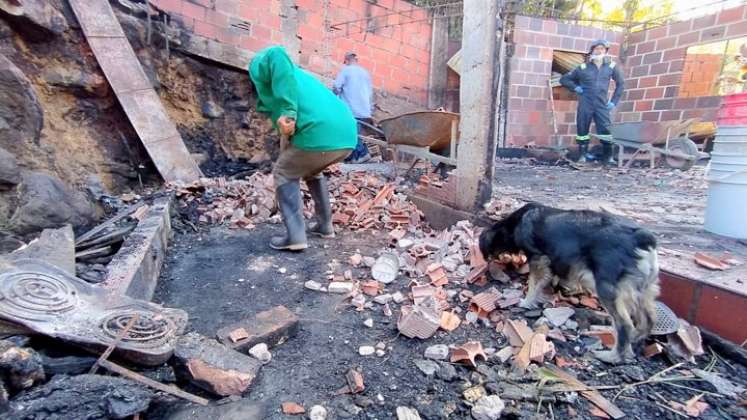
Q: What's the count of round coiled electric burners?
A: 2